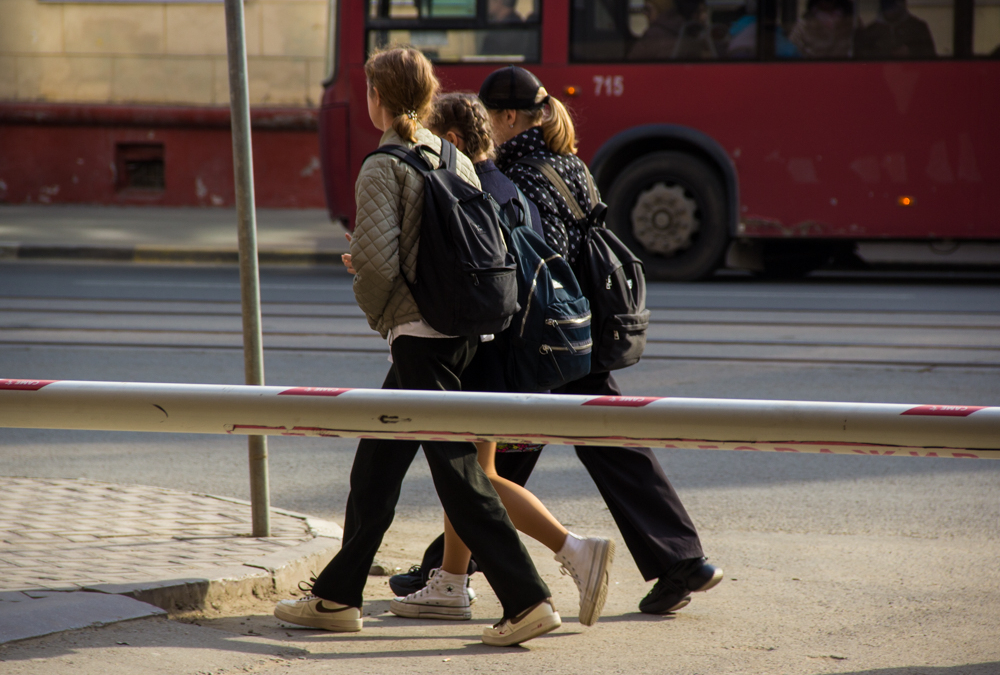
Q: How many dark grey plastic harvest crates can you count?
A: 0